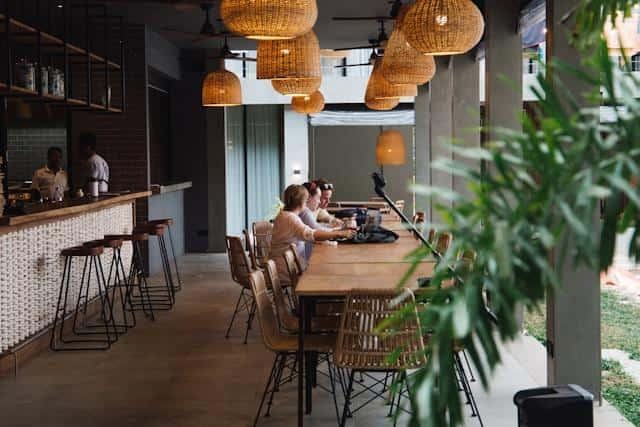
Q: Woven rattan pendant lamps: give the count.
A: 10